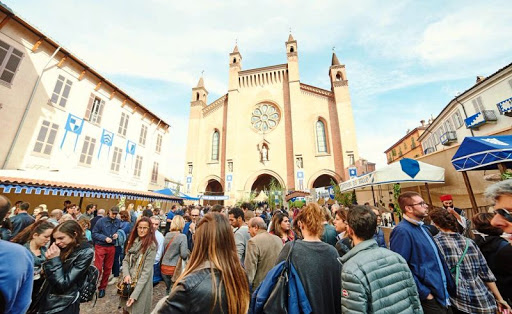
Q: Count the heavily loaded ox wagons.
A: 0